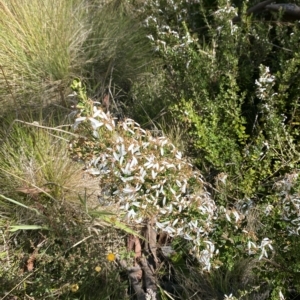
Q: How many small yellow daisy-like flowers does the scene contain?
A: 3